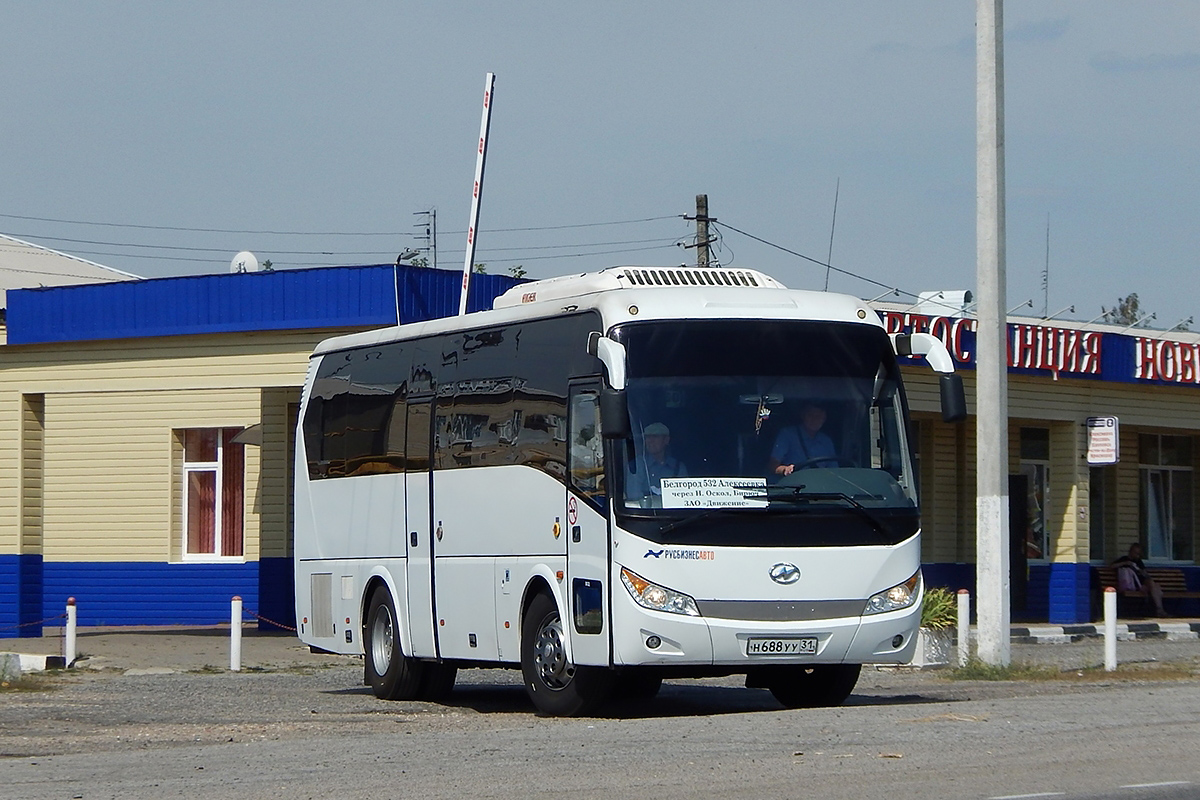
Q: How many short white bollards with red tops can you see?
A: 4